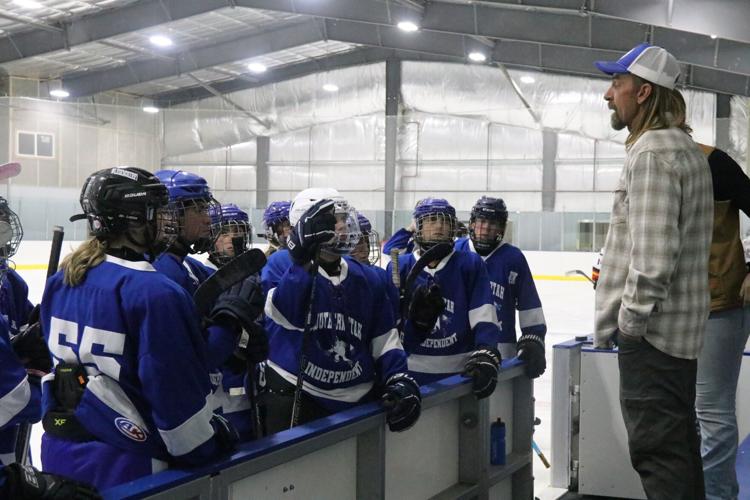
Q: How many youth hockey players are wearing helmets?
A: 9